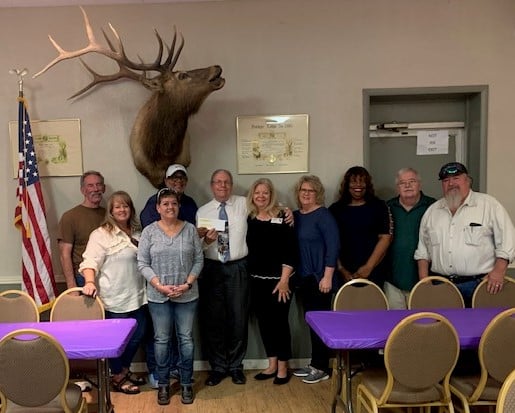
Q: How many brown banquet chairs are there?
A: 9